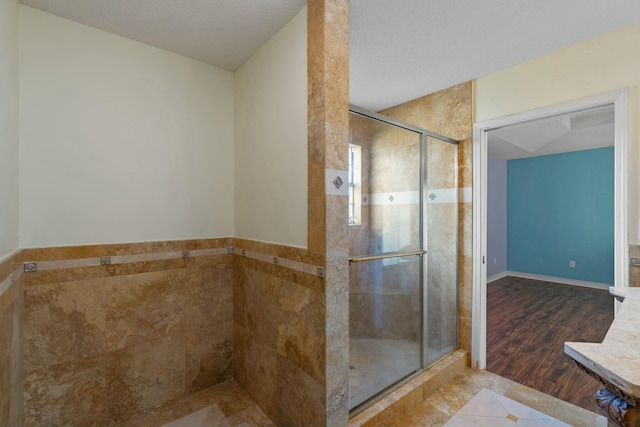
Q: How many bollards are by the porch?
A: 0